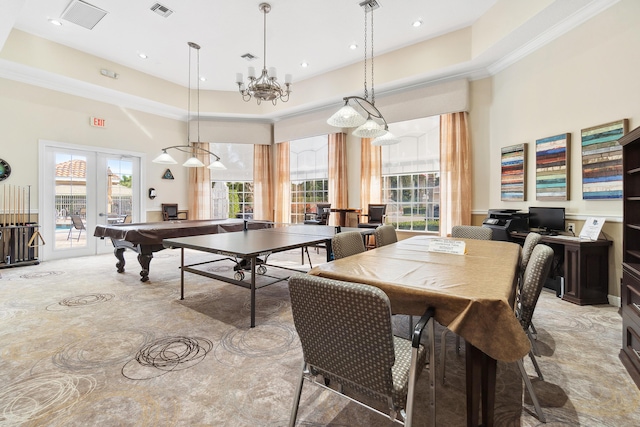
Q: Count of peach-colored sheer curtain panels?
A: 6